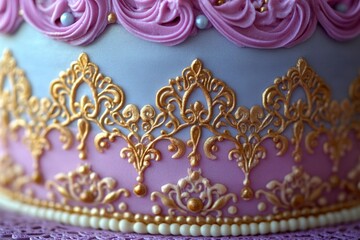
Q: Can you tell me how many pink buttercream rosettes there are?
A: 5